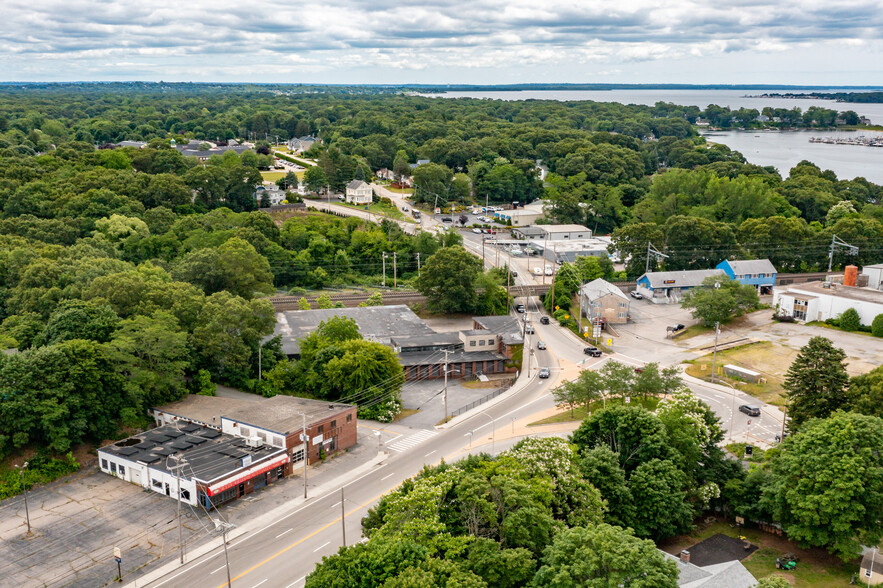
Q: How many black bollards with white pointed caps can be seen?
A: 0